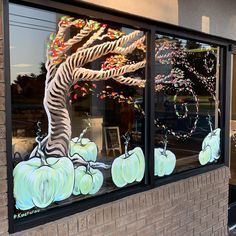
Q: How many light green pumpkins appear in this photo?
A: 7